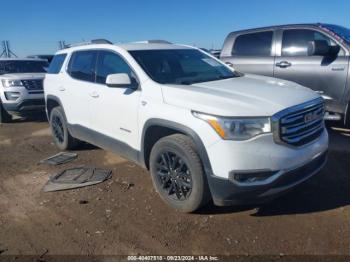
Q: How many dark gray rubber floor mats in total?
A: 2